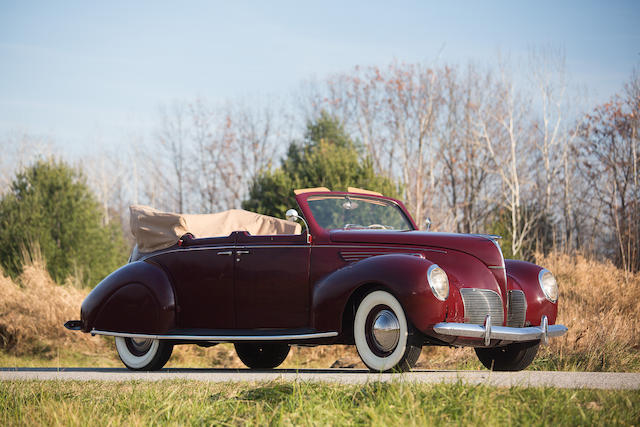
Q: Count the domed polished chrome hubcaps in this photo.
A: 2